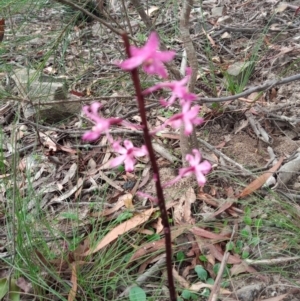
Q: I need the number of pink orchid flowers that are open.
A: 6